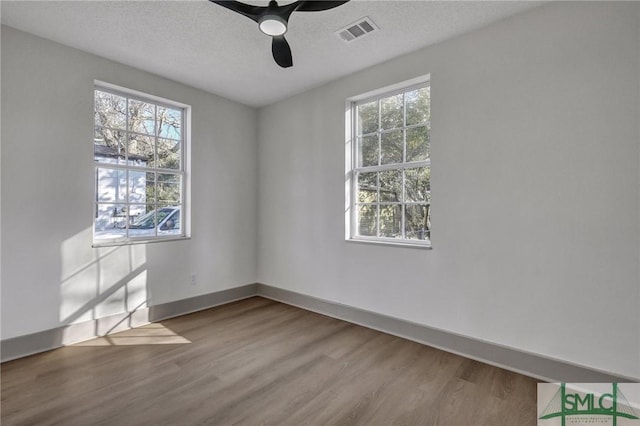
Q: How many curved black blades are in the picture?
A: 3